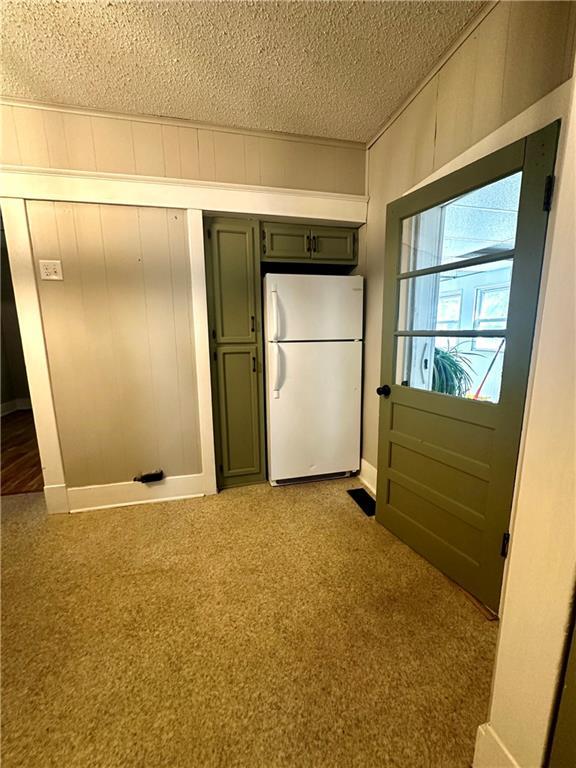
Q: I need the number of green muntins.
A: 2